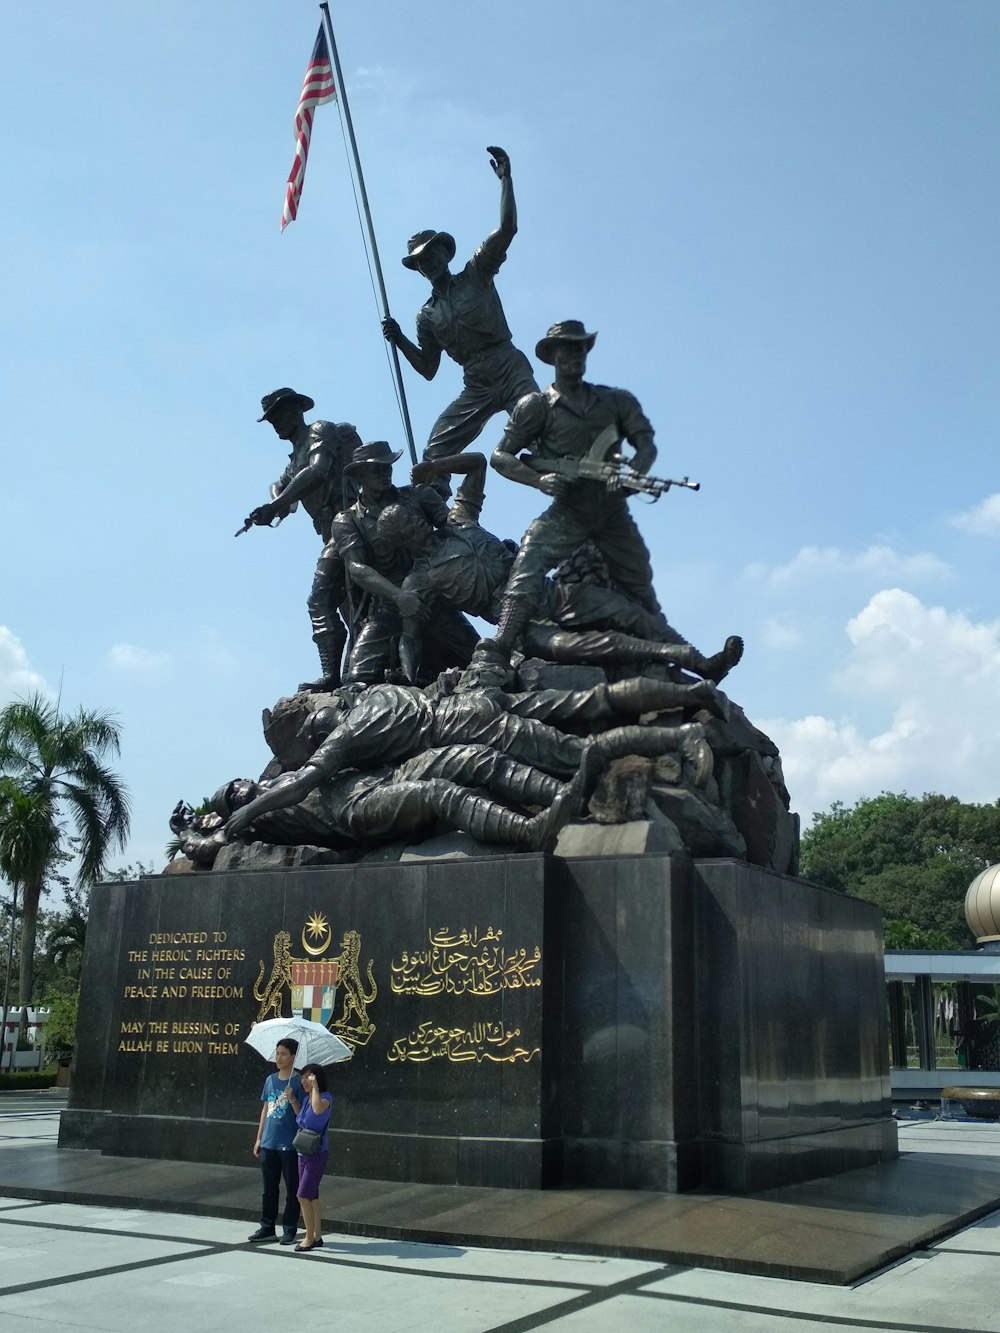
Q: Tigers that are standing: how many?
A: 2